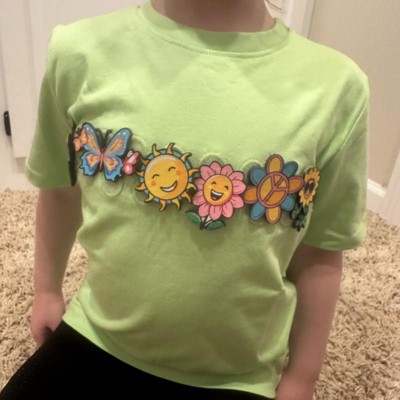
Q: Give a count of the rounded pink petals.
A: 11